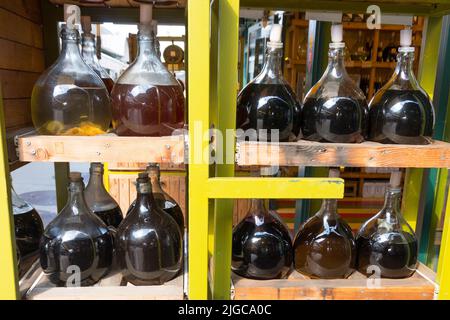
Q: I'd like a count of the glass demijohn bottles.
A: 14